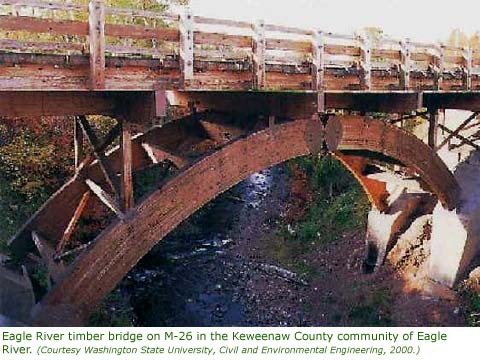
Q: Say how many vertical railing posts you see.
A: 8